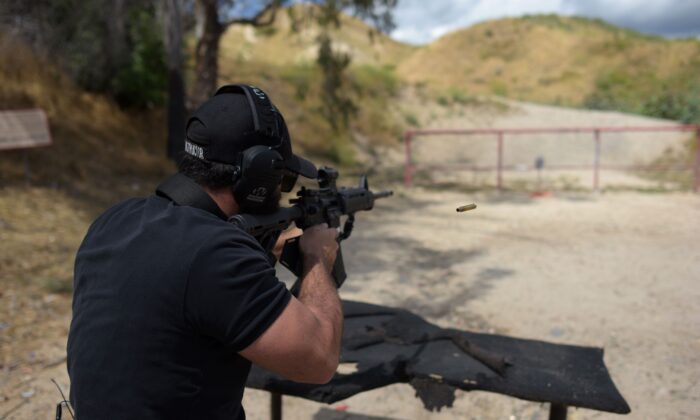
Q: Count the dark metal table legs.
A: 2